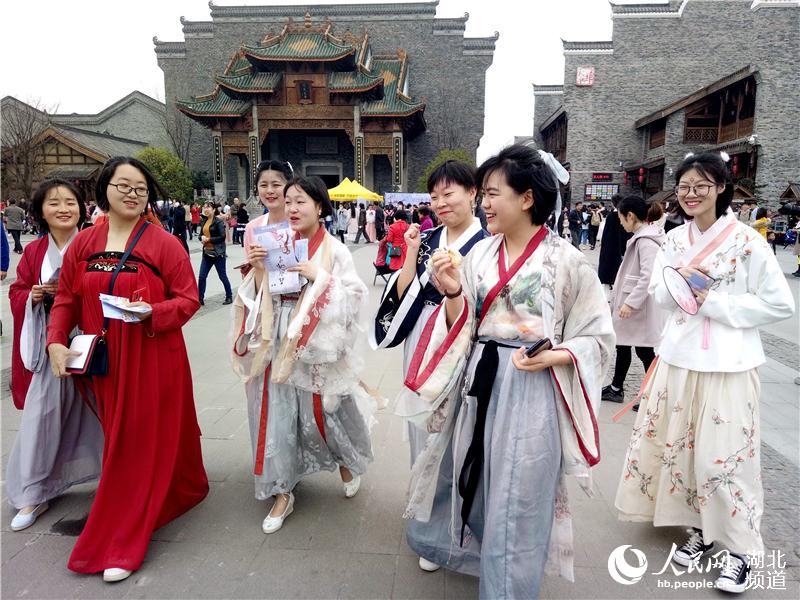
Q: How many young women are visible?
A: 7